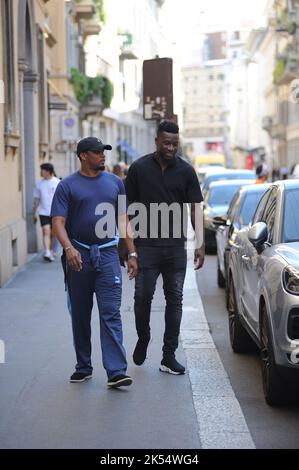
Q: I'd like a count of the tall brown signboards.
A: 1